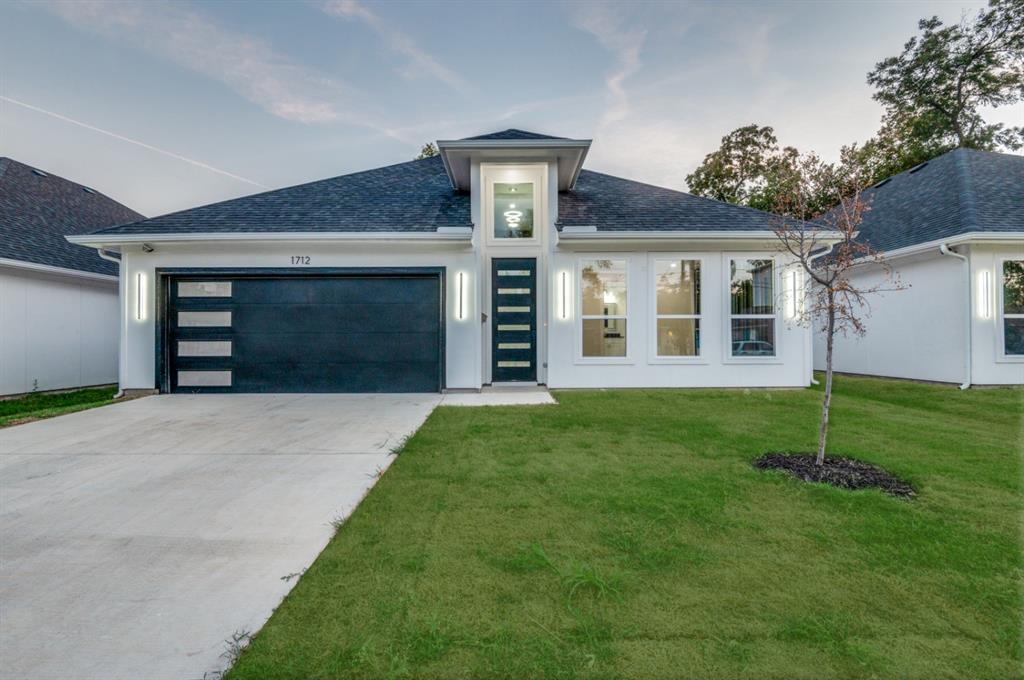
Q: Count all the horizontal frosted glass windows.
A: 10